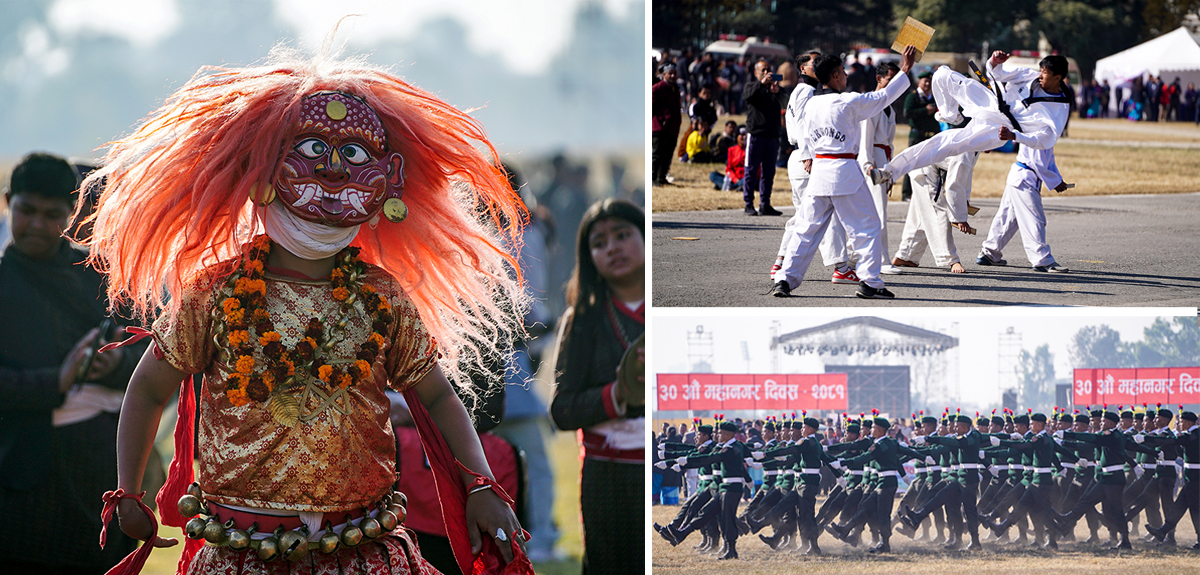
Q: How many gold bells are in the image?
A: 13